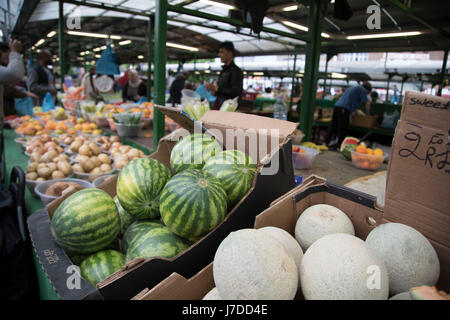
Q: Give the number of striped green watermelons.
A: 8